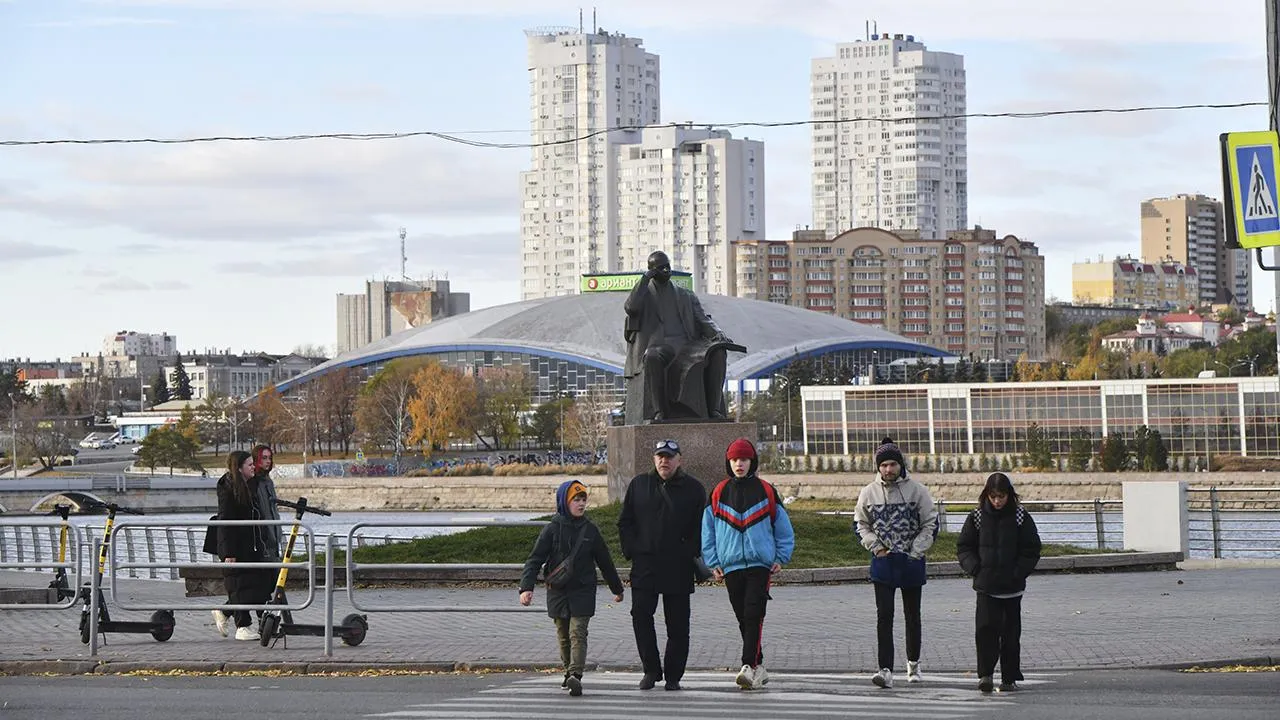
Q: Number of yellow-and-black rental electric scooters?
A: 3